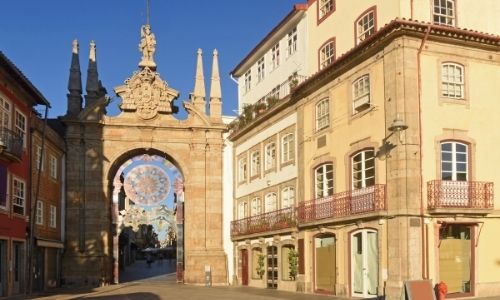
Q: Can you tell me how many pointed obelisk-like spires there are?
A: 4